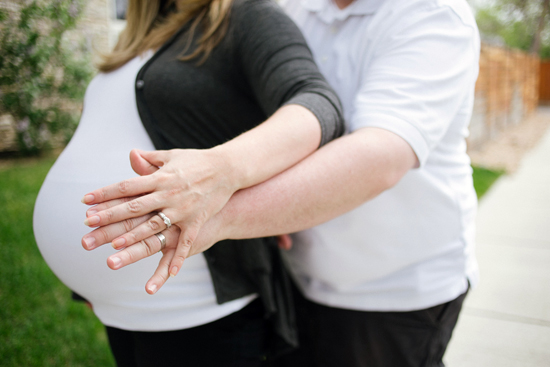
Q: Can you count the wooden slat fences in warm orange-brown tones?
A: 1